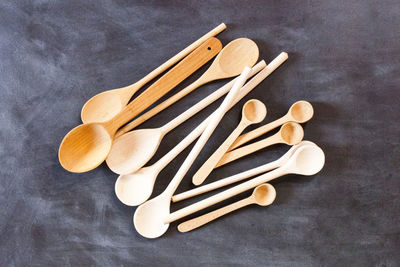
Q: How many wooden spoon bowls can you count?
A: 12